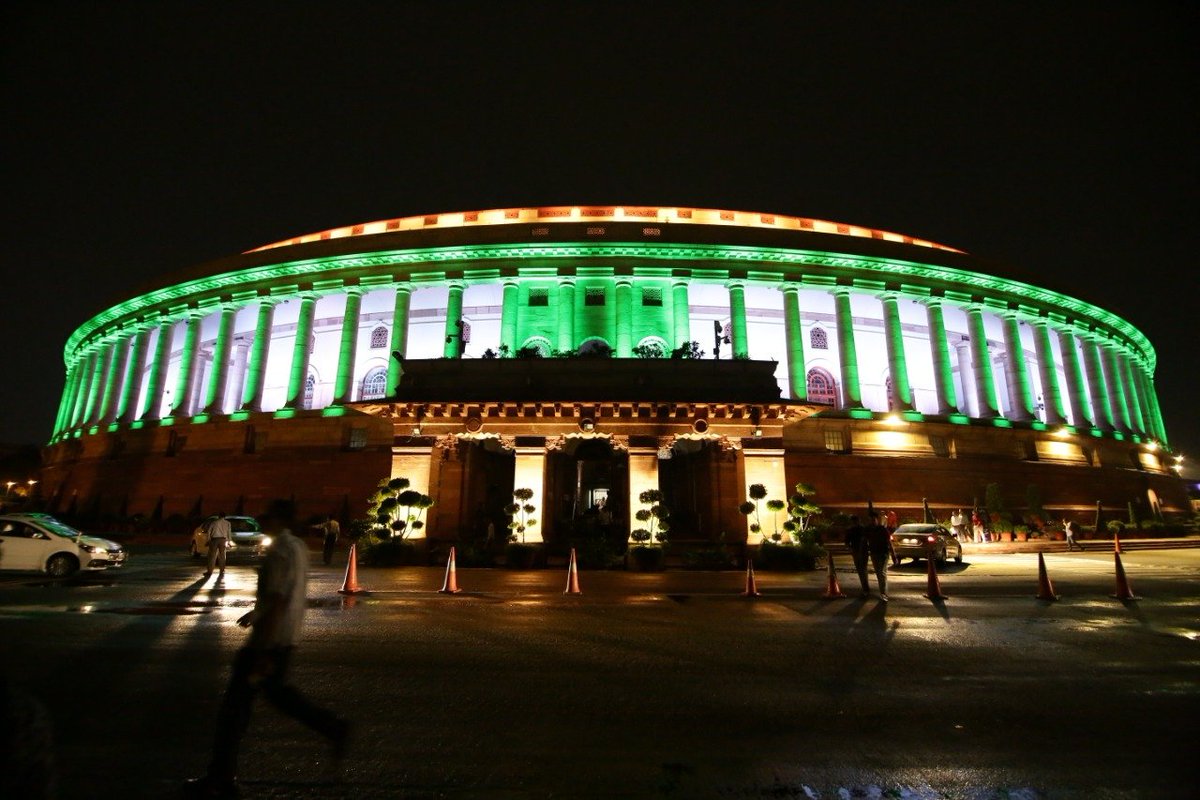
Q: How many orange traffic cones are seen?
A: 9